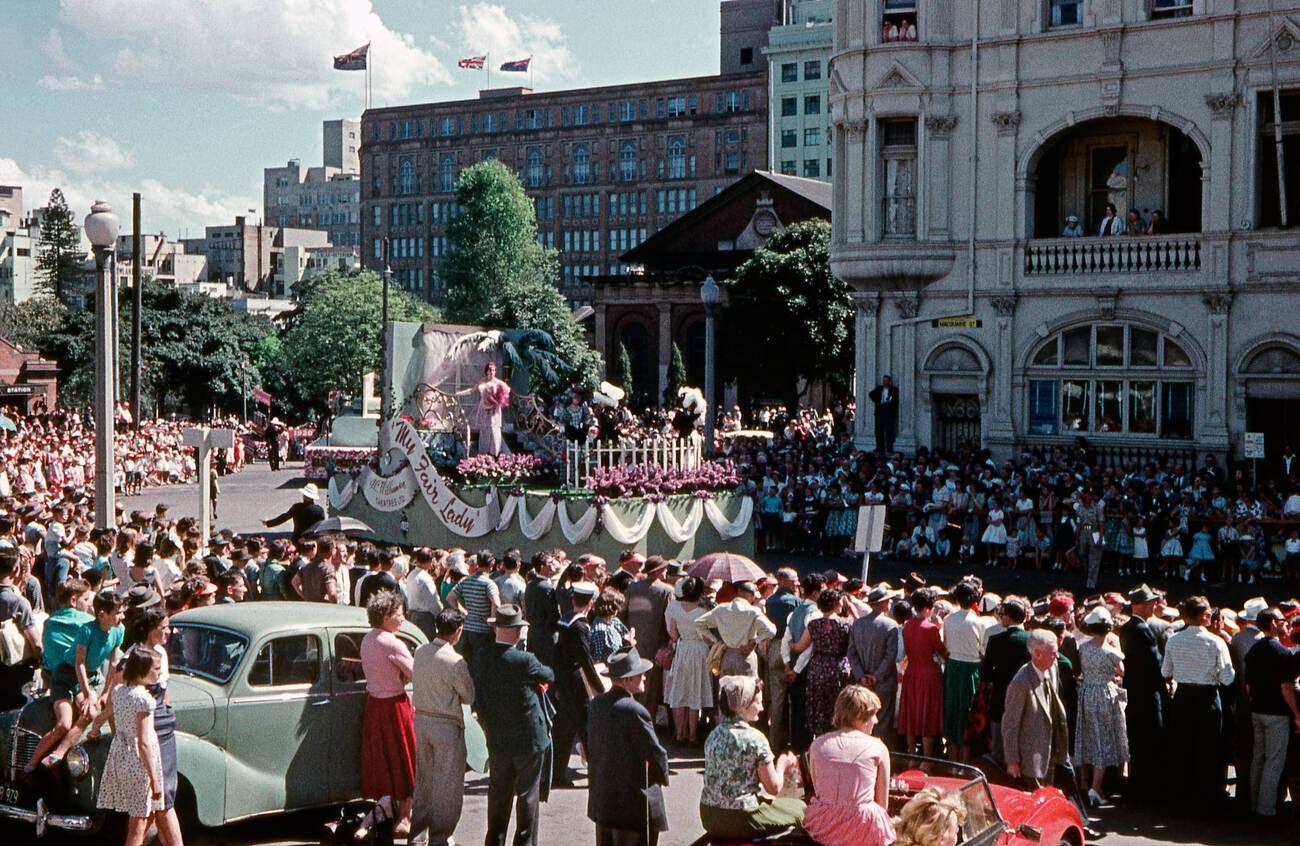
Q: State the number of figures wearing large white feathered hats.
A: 2